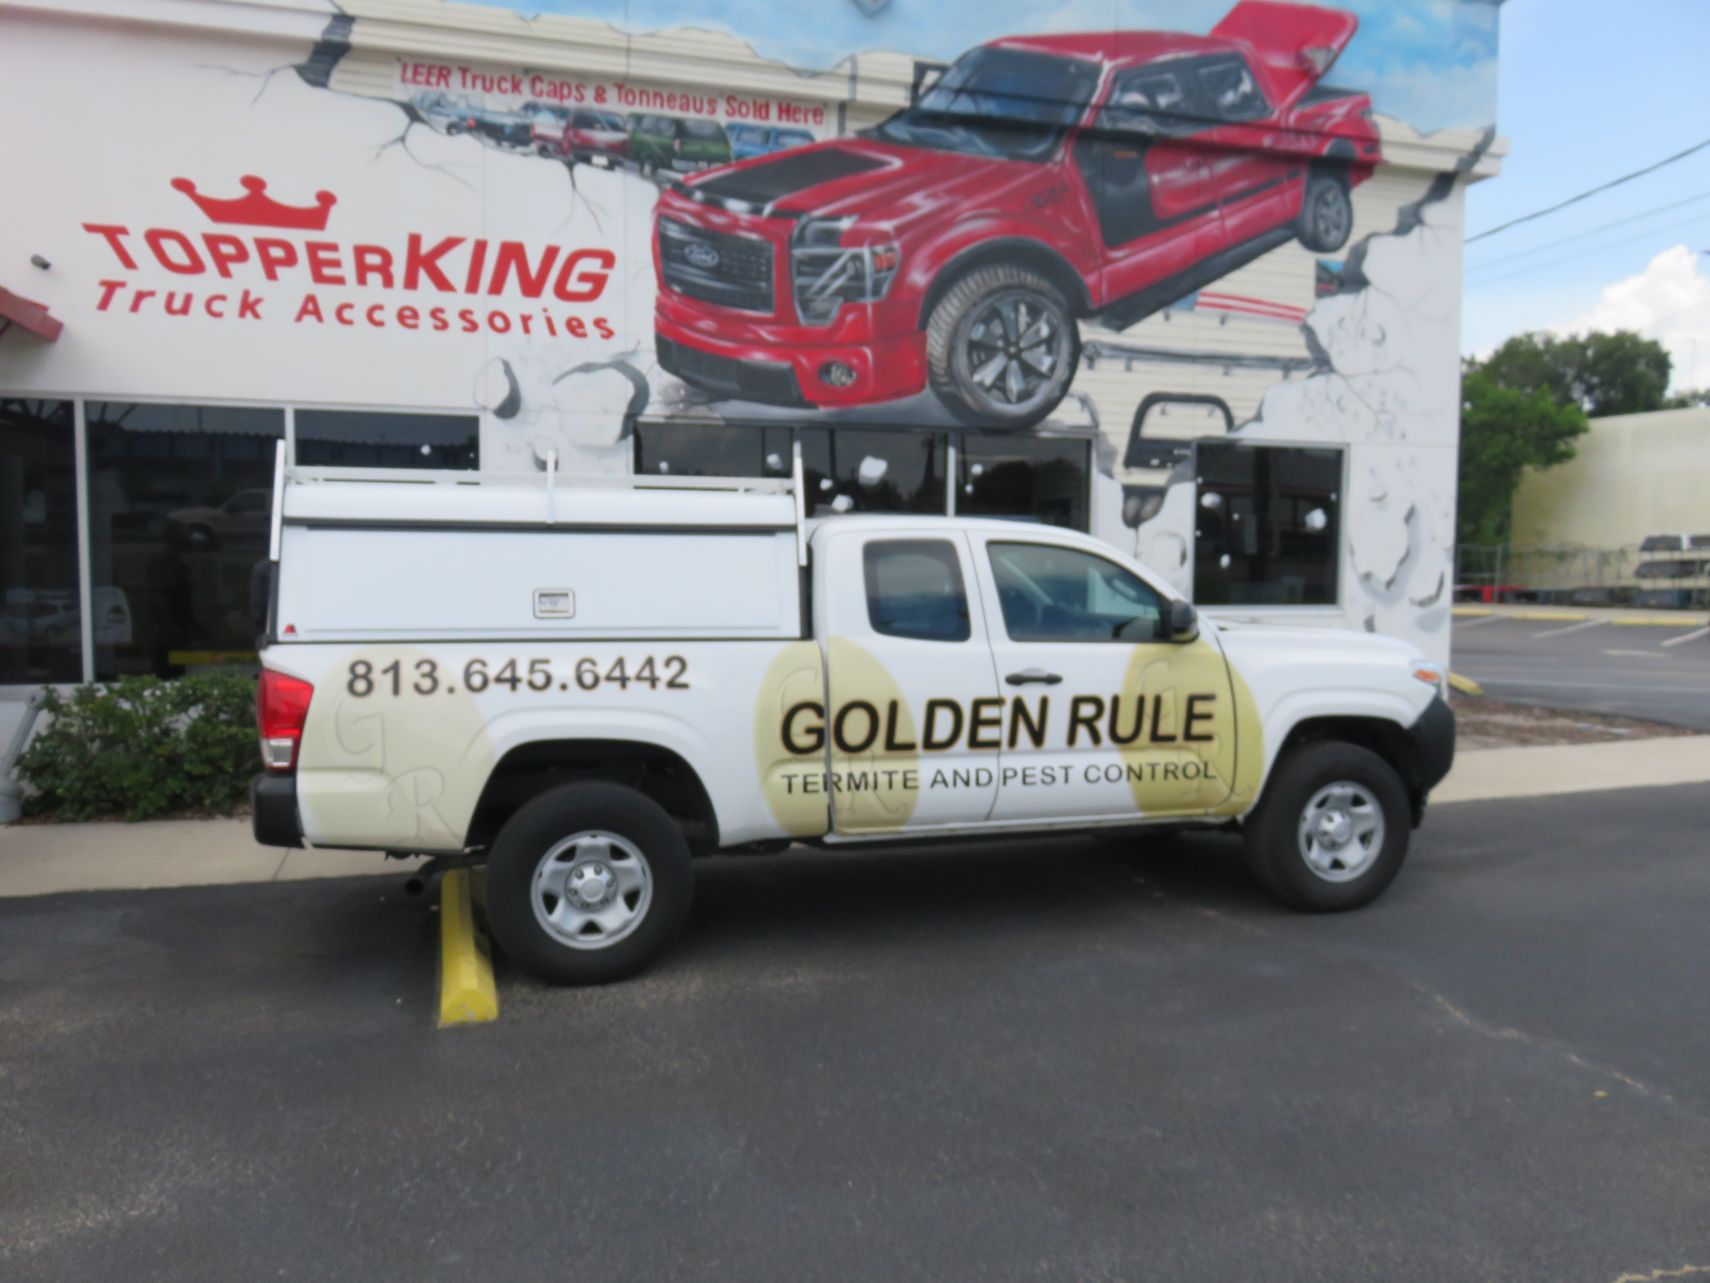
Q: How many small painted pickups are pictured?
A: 4